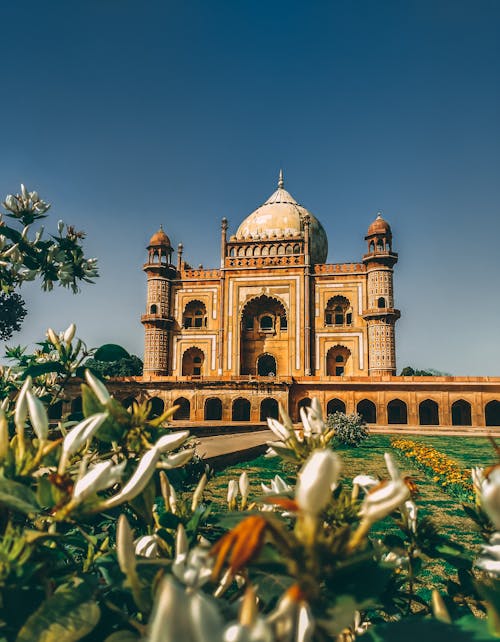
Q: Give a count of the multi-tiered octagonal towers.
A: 2